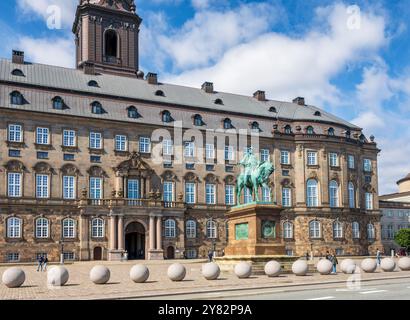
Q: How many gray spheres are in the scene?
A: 14